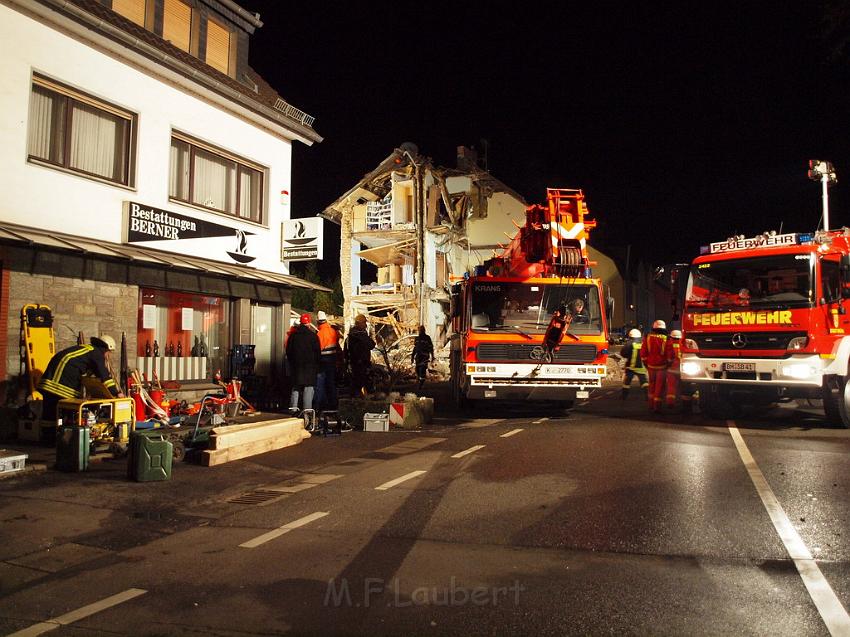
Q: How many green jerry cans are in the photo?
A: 2